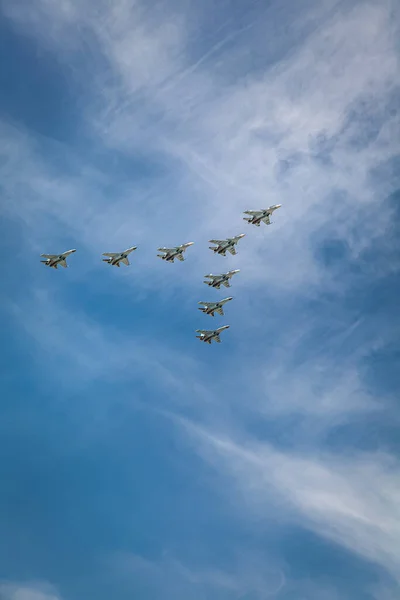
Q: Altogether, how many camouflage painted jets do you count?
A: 8